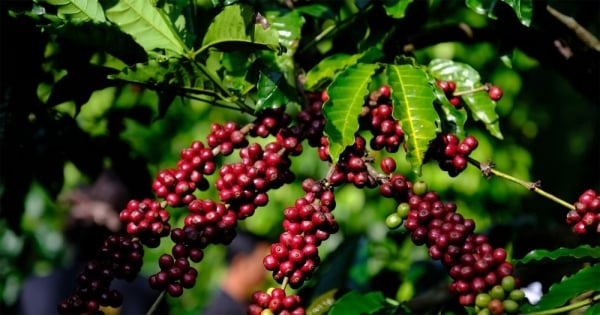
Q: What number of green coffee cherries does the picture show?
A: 9